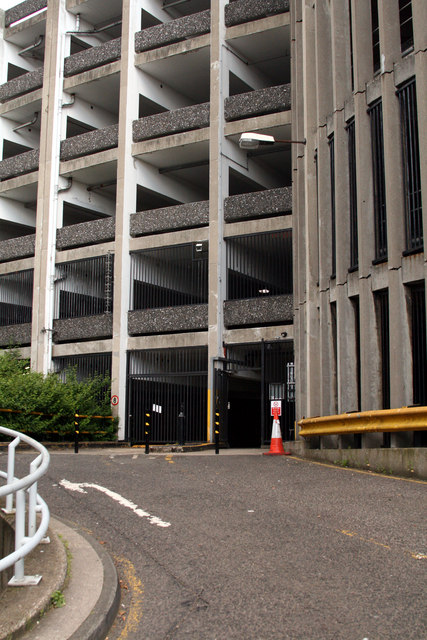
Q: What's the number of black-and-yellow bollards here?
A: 3